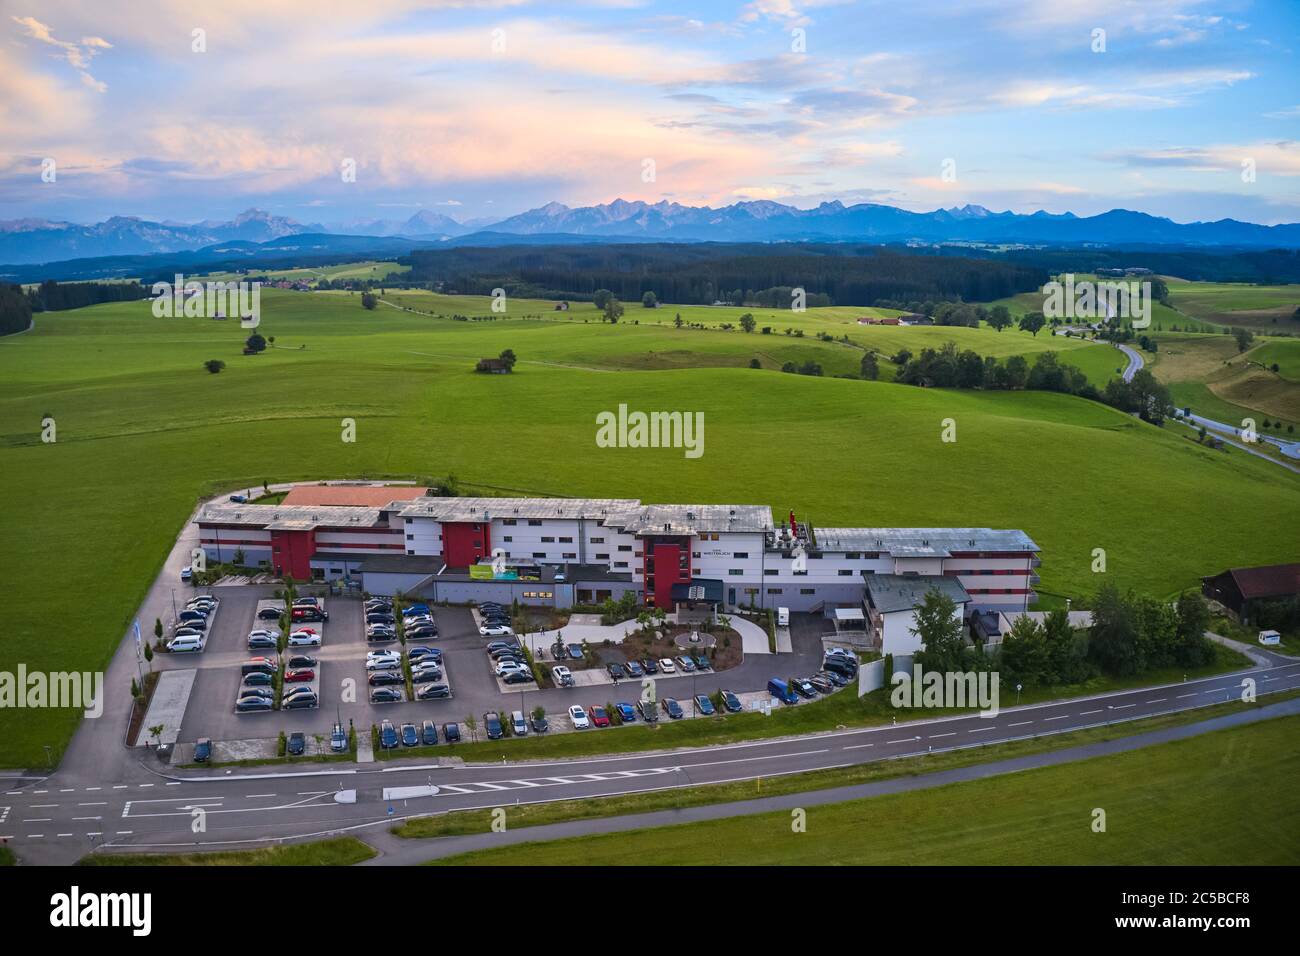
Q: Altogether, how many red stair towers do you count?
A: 3